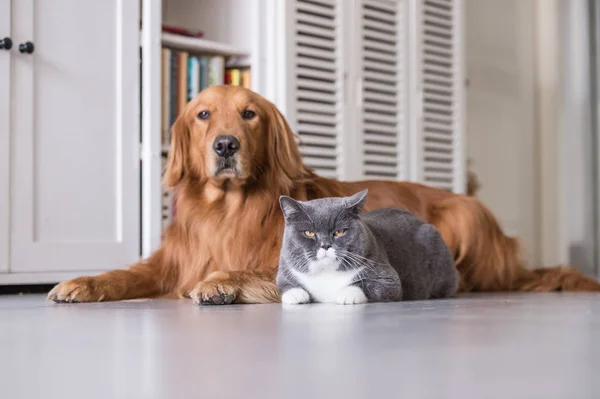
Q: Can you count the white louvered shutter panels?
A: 3